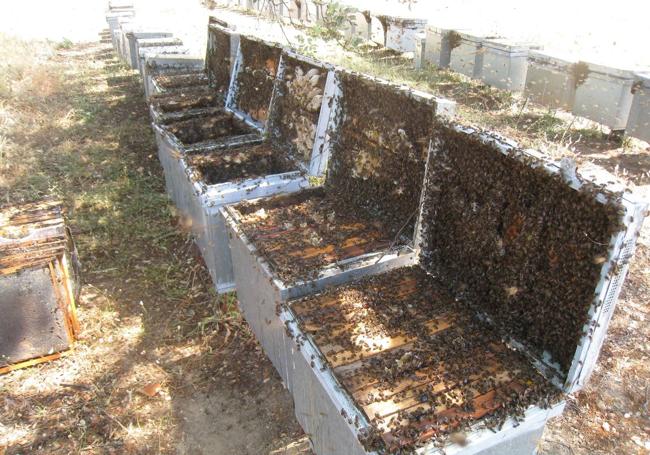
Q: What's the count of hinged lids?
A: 5